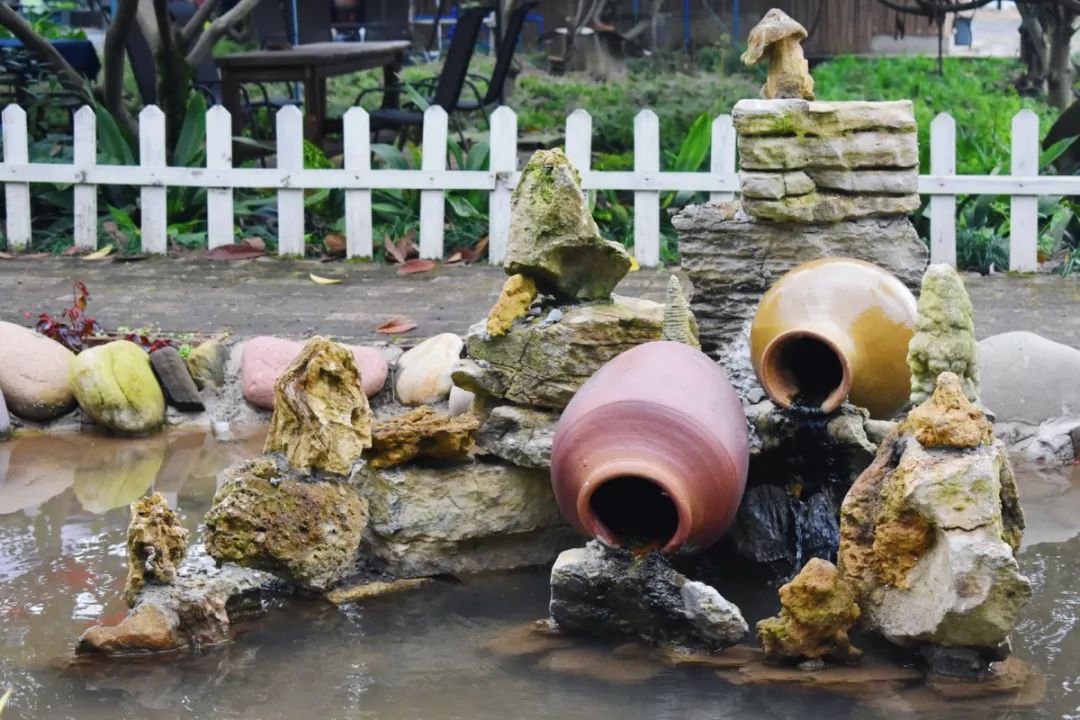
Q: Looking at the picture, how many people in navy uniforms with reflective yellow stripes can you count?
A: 0